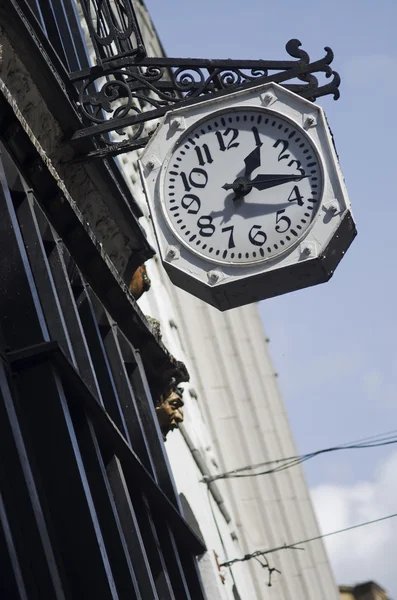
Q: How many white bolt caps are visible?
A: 8